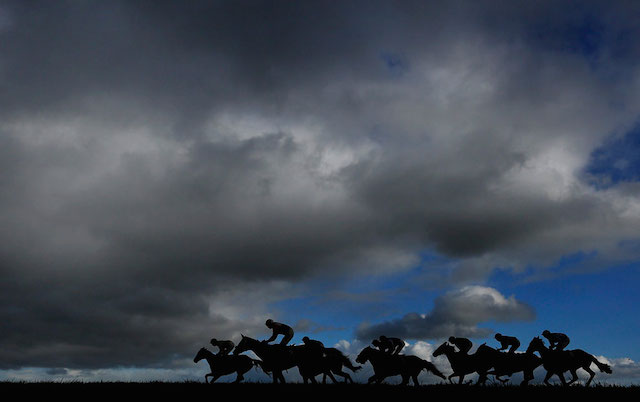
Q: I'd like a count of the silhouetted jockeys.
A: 8